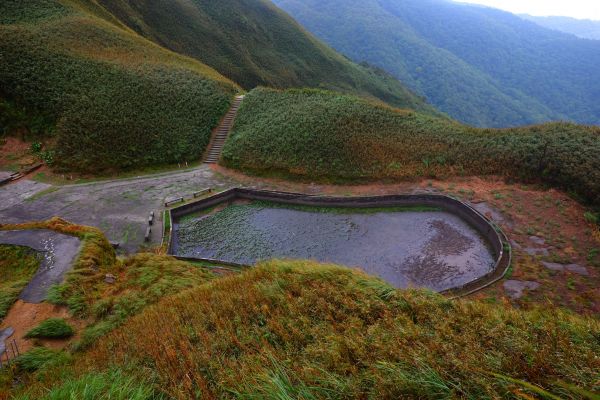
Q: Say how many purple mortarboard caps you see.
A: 0